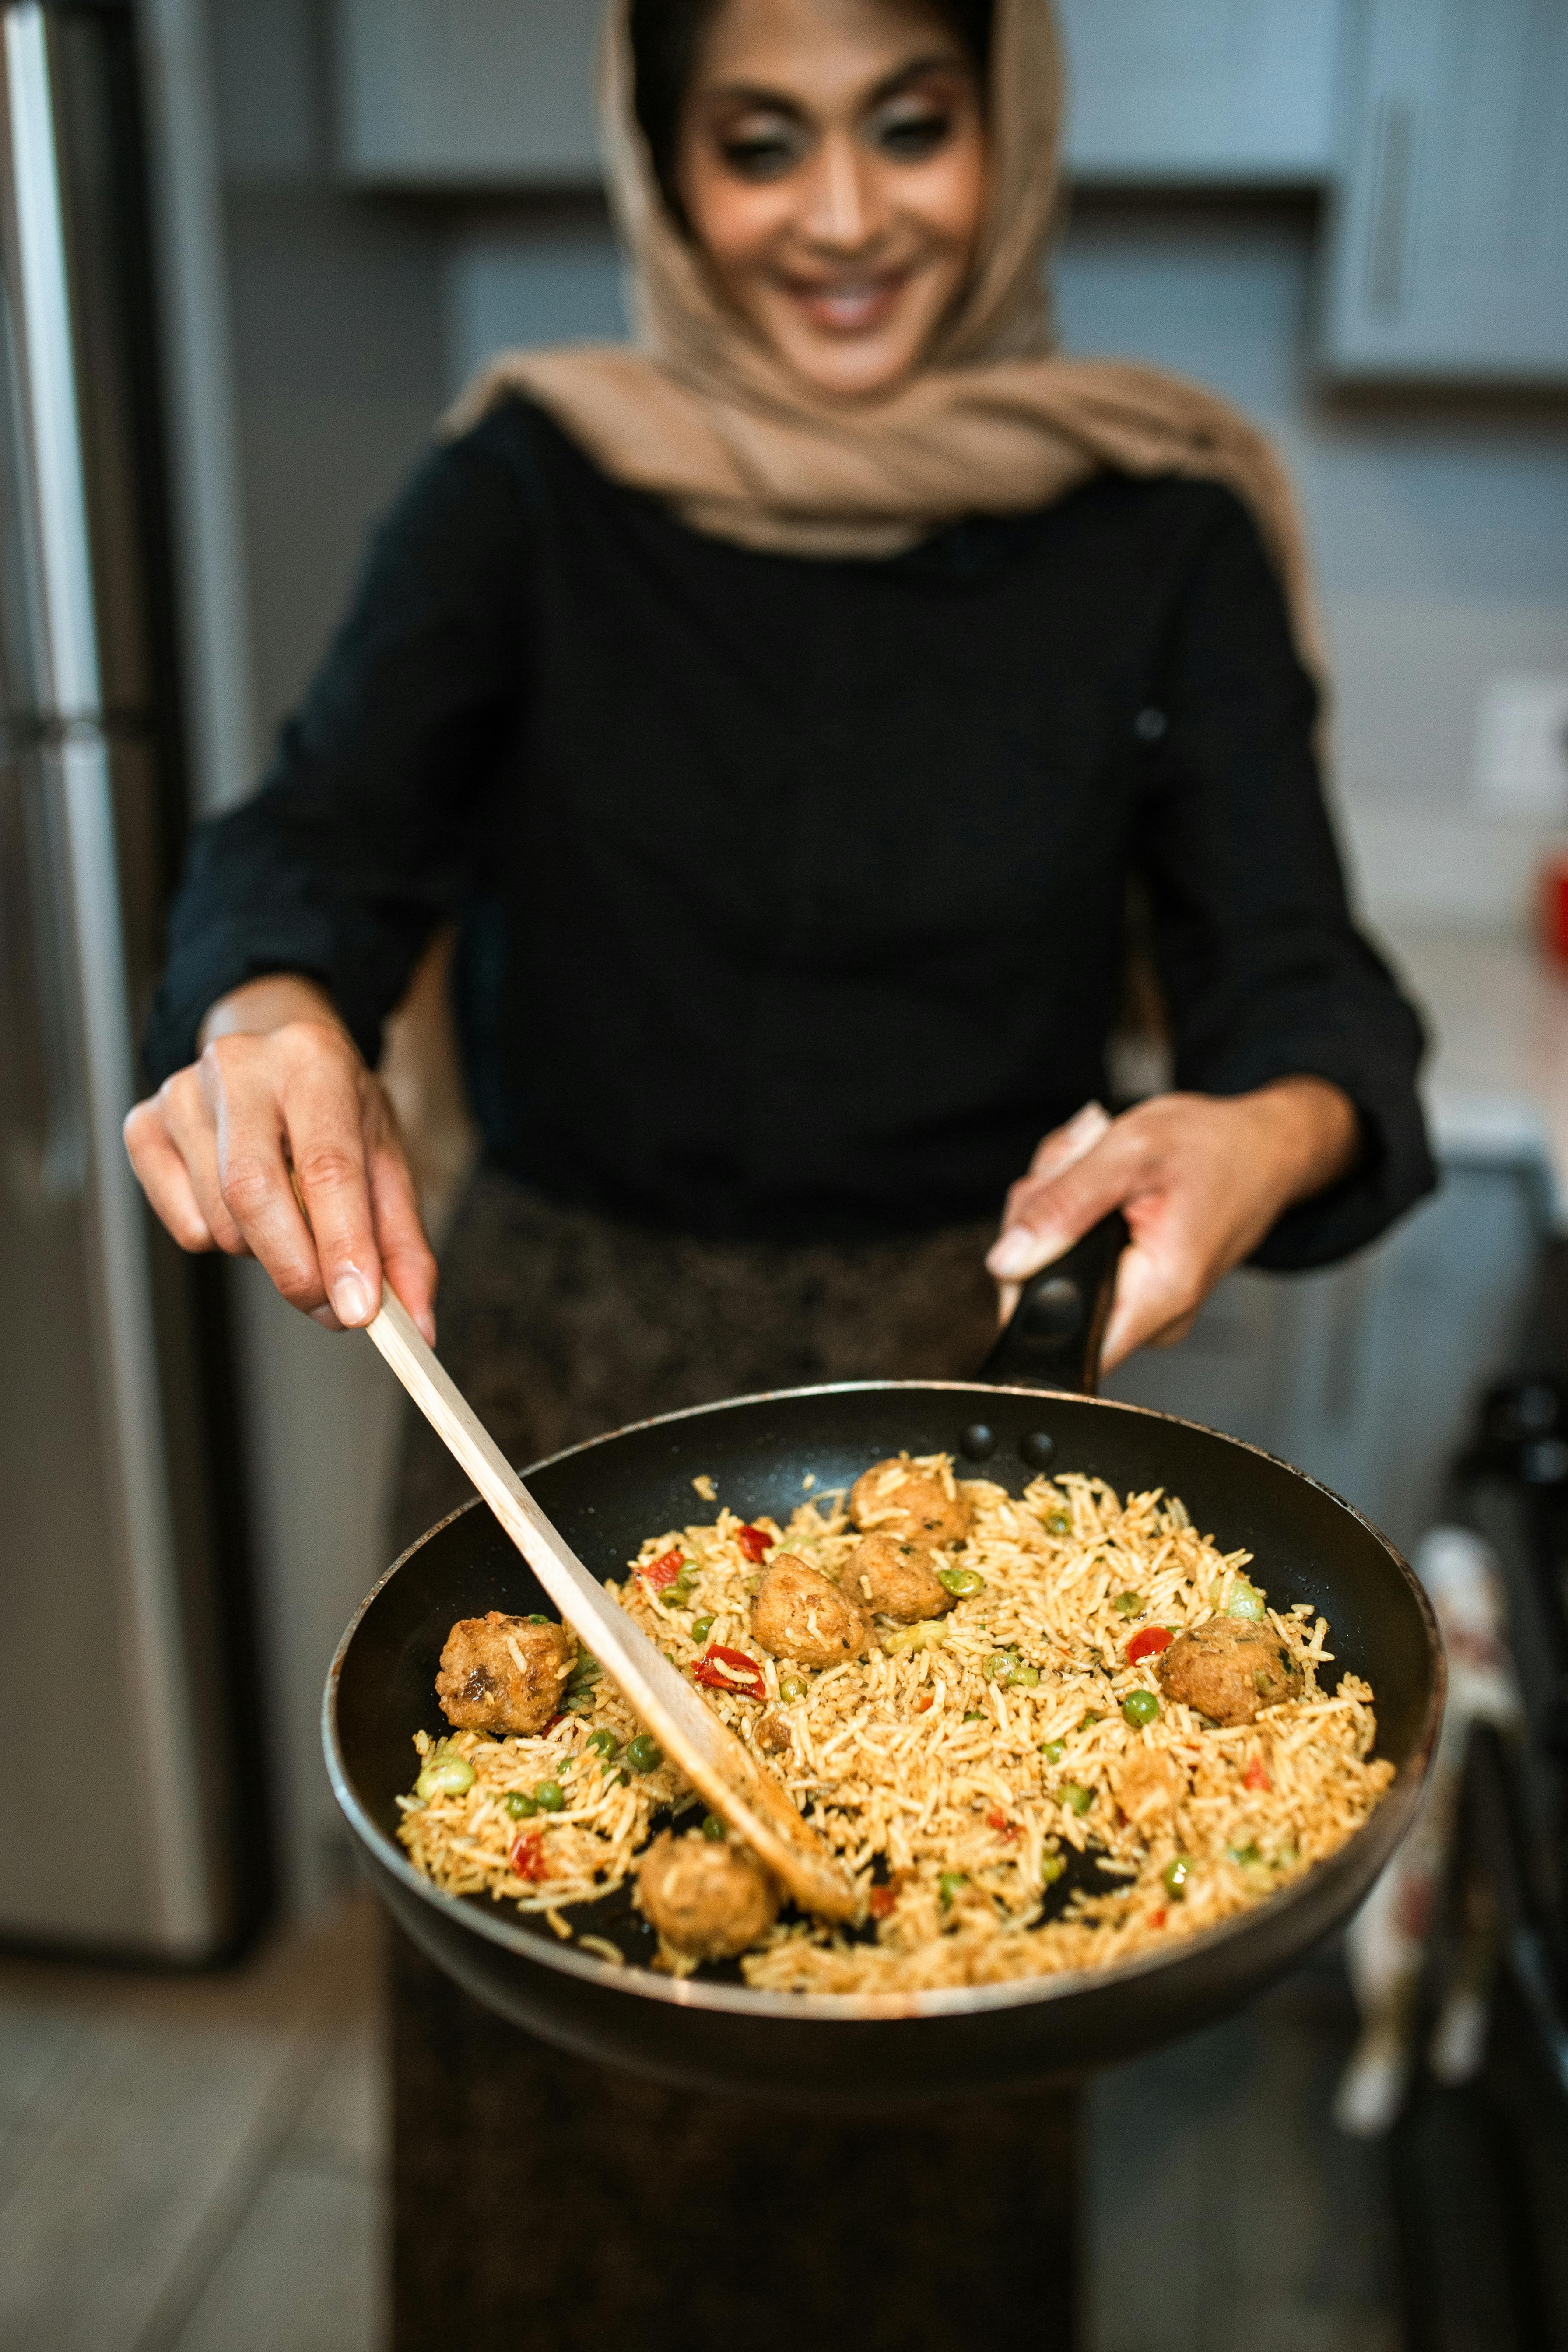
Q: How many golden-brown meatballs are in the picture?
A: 6